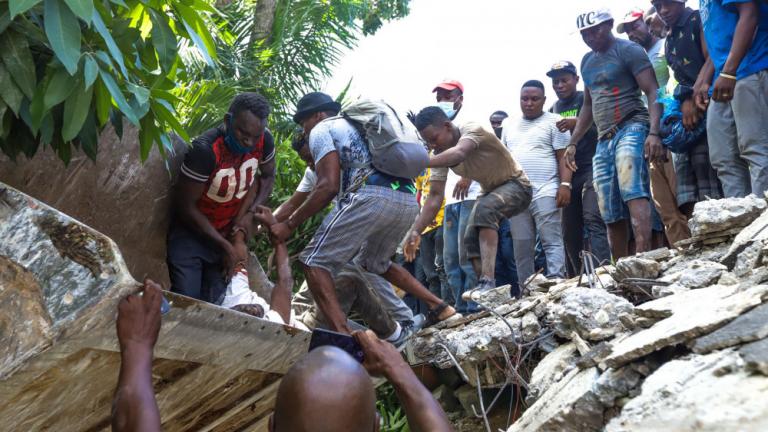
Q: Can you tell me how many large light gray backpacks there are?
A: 1